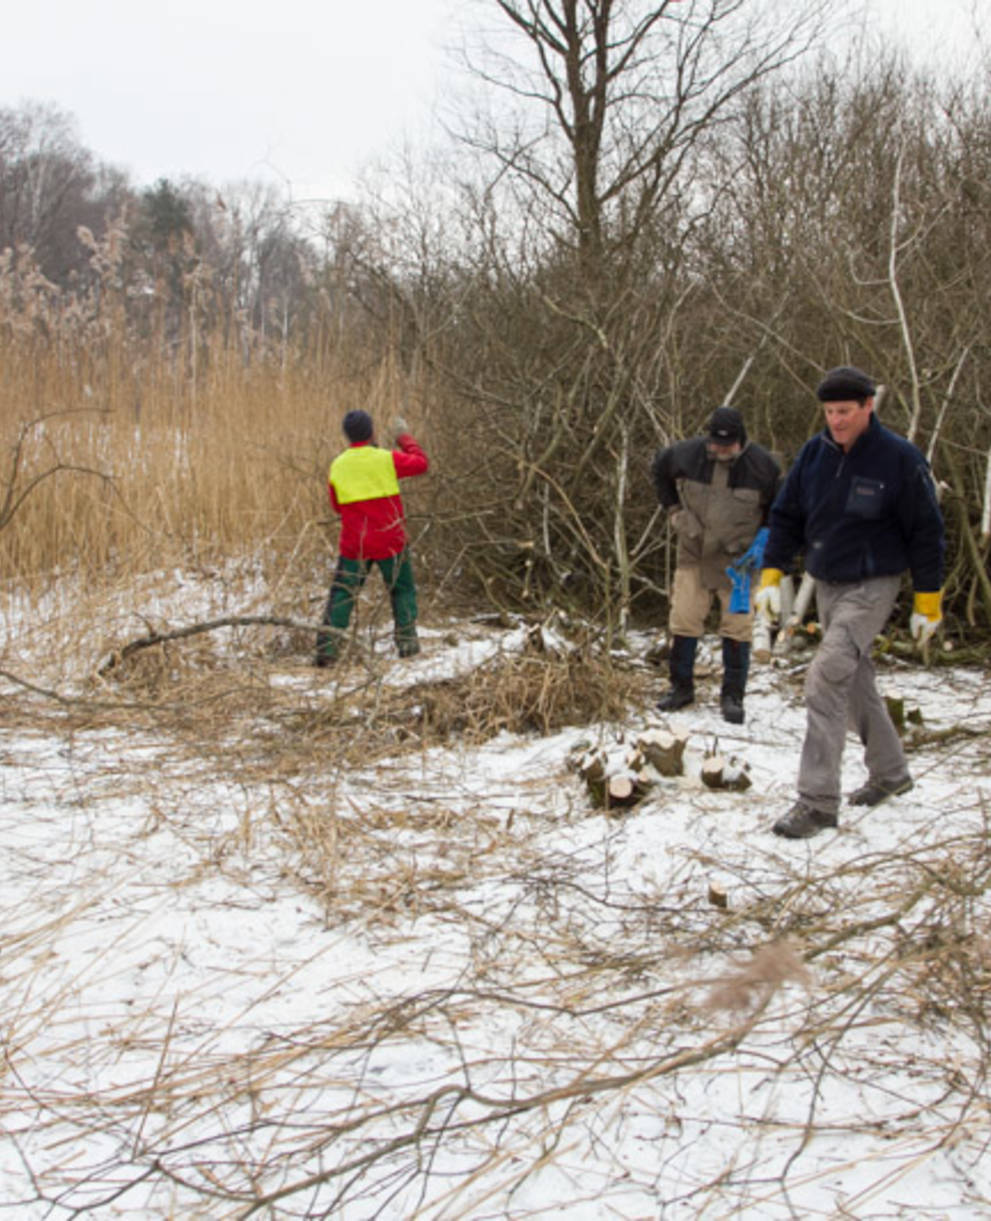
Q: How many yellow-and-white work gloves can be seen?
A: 2